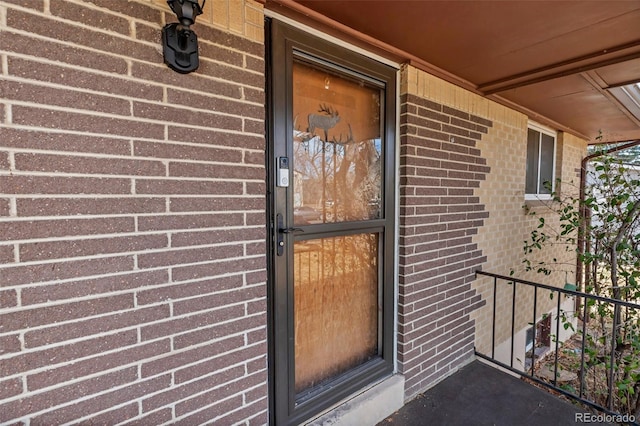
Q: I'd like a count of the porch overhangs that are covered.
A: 1